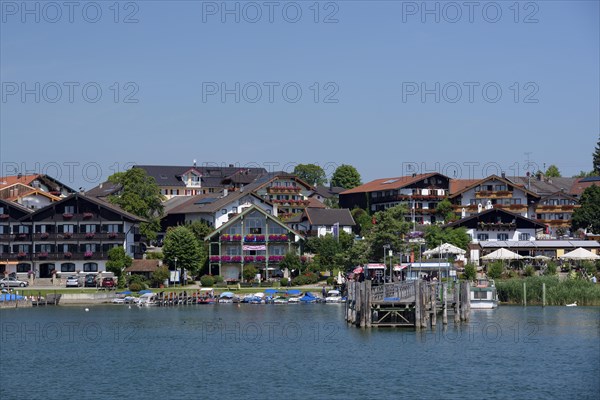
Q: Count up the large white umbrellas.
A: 3